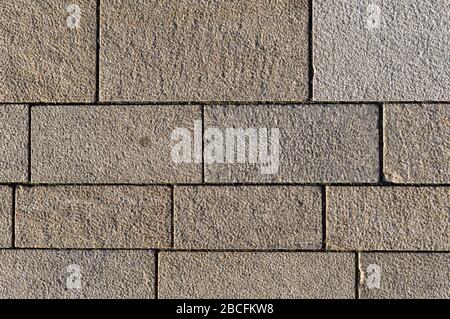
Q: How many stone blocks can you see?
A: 14